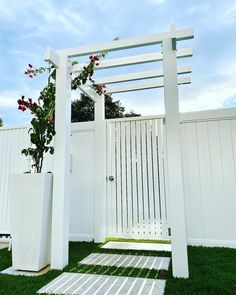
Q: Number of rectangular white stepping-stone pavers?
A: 3